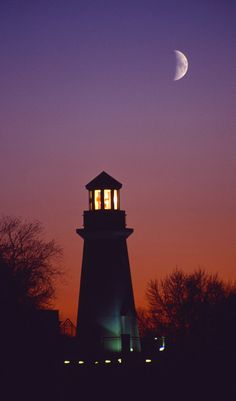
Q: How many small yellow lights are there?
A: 6